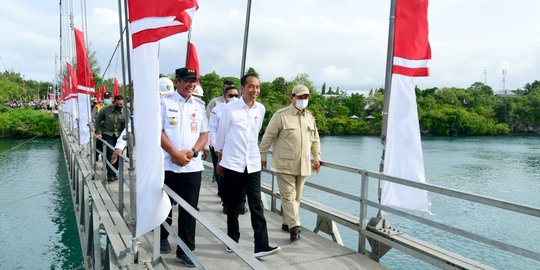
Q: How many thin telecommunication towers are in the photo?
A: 2